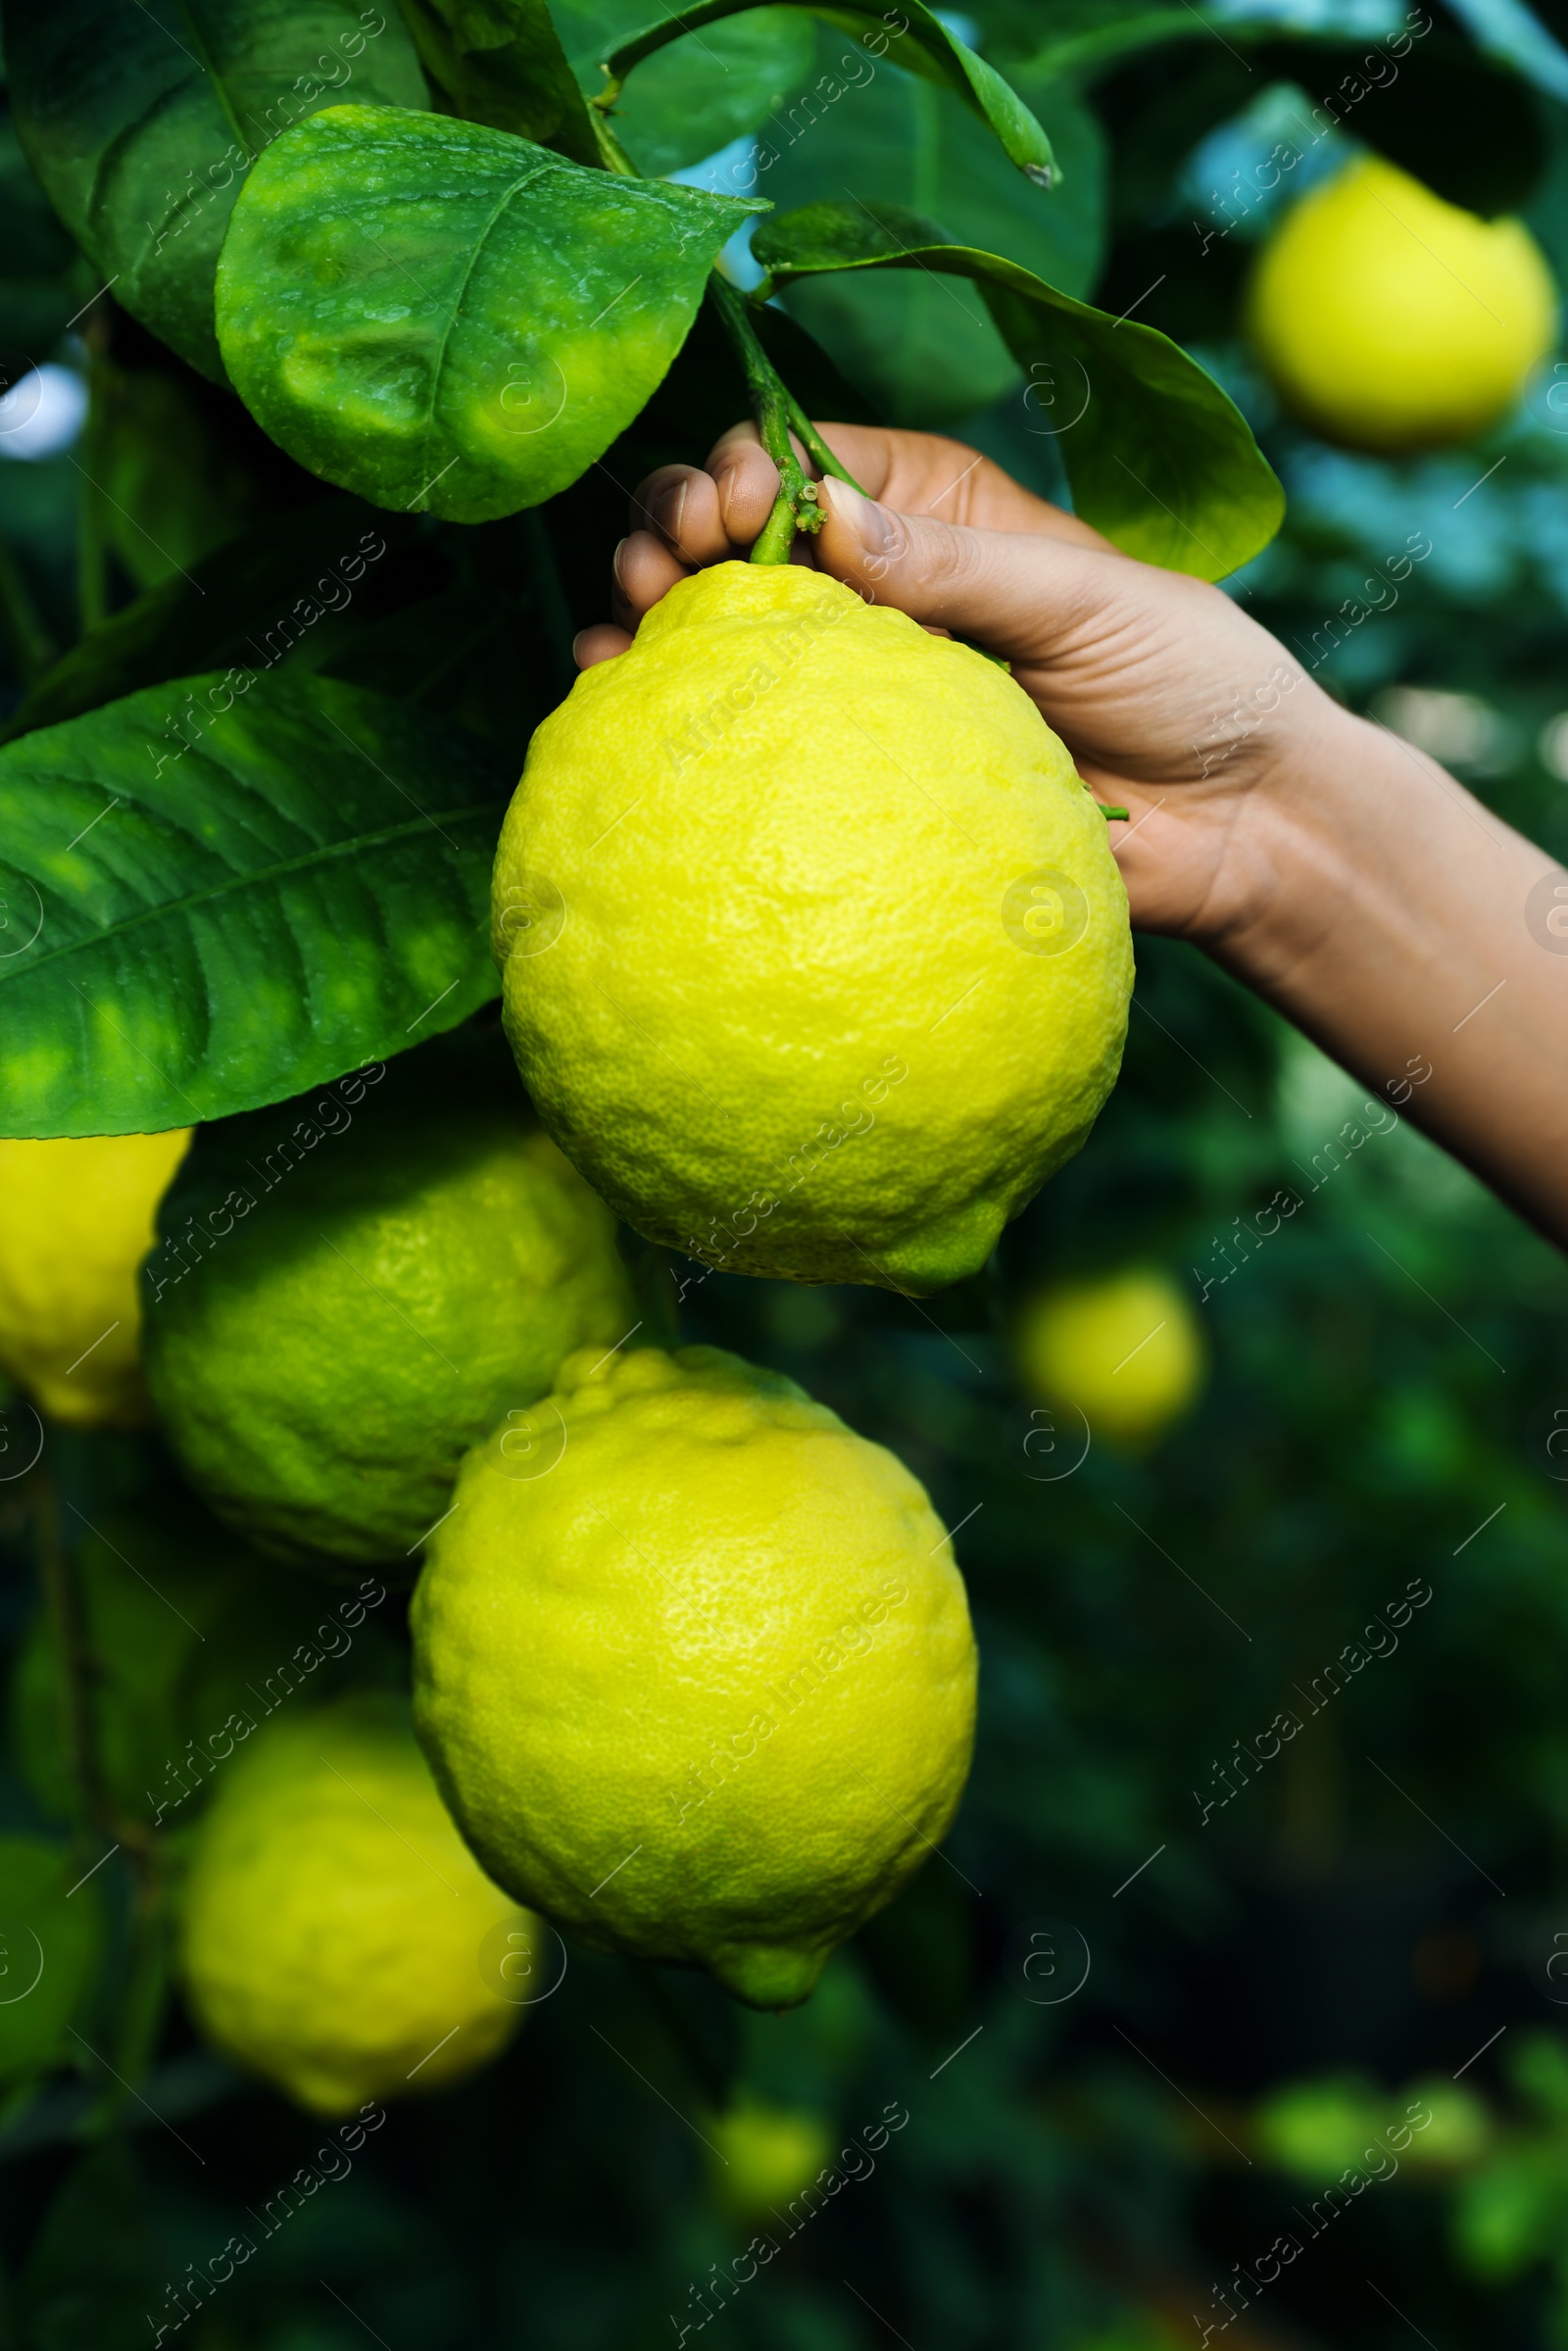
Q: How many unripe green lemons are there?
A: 1